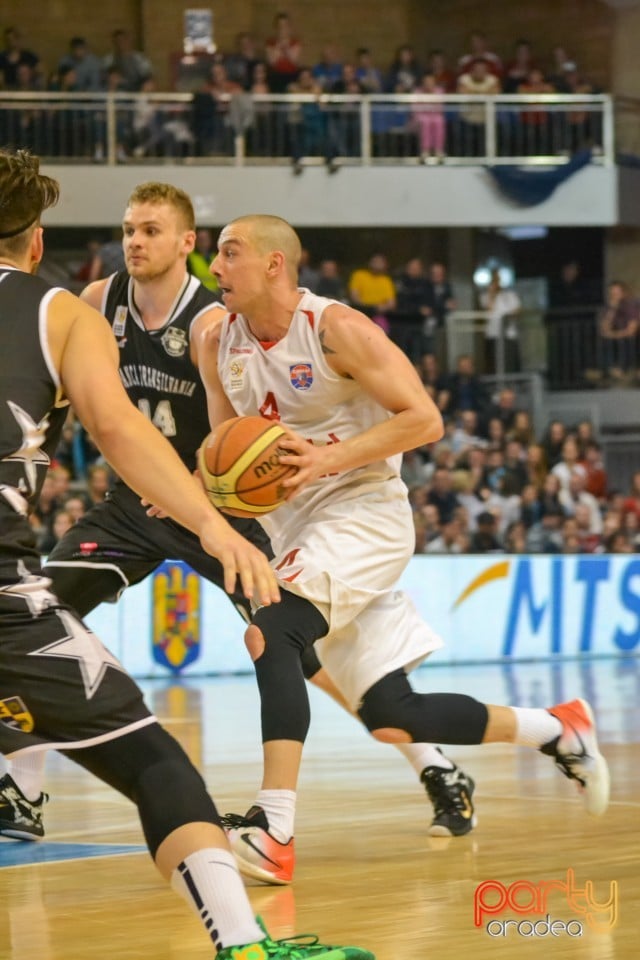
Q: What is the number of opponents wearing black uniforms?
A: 2